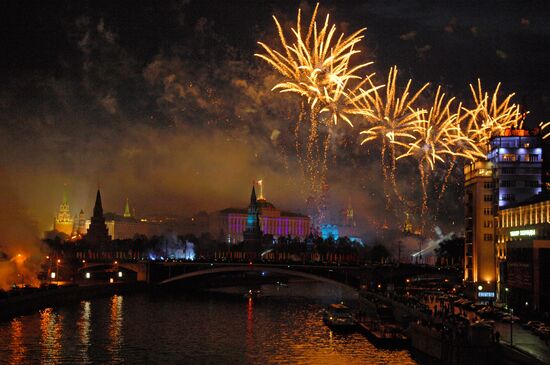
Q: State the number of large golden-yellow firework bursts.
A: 4